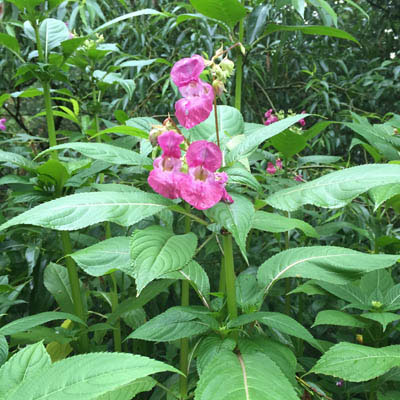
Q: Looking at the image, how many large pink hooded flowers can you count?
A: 3